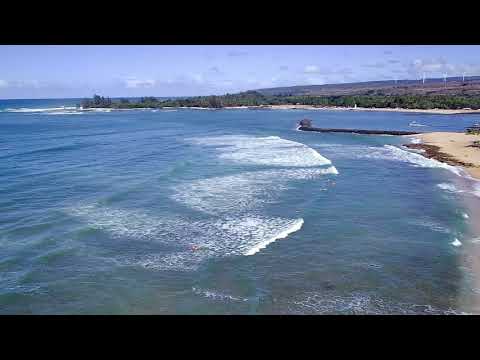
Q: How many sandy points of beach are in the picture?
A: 2